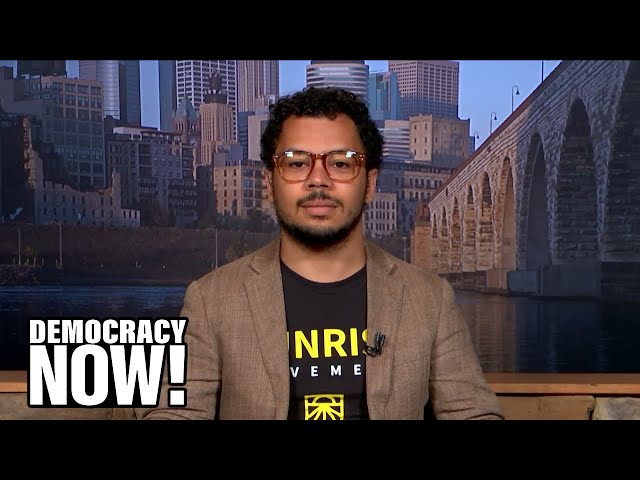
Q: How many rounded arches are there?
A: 9